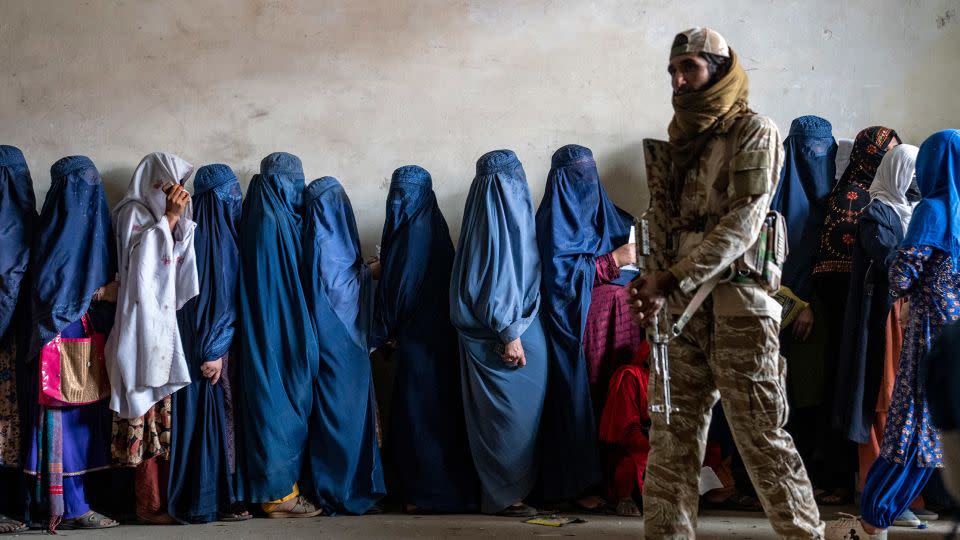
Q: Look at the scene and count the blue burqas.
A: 9